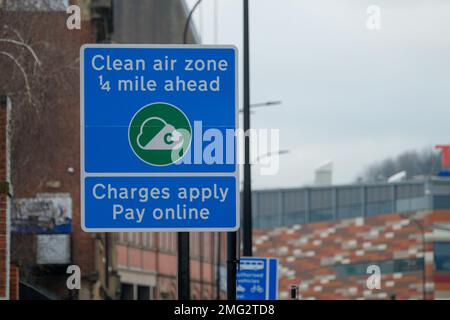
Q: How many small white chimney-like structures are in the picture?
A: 2